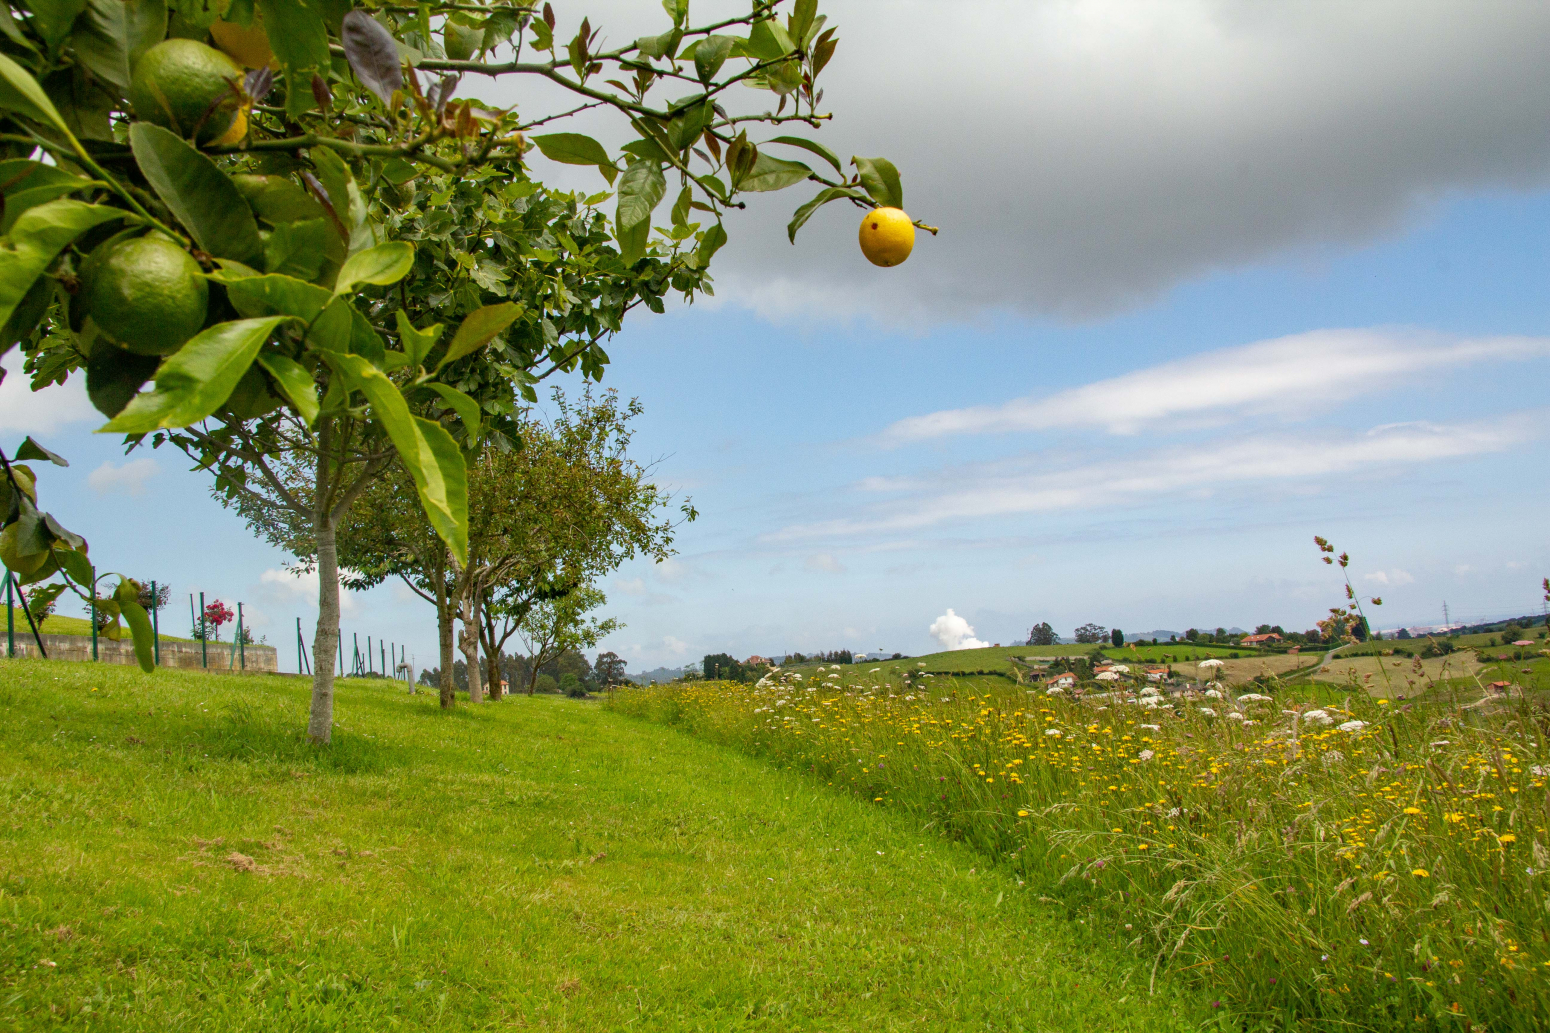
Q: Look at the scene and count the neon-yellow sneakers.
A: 0